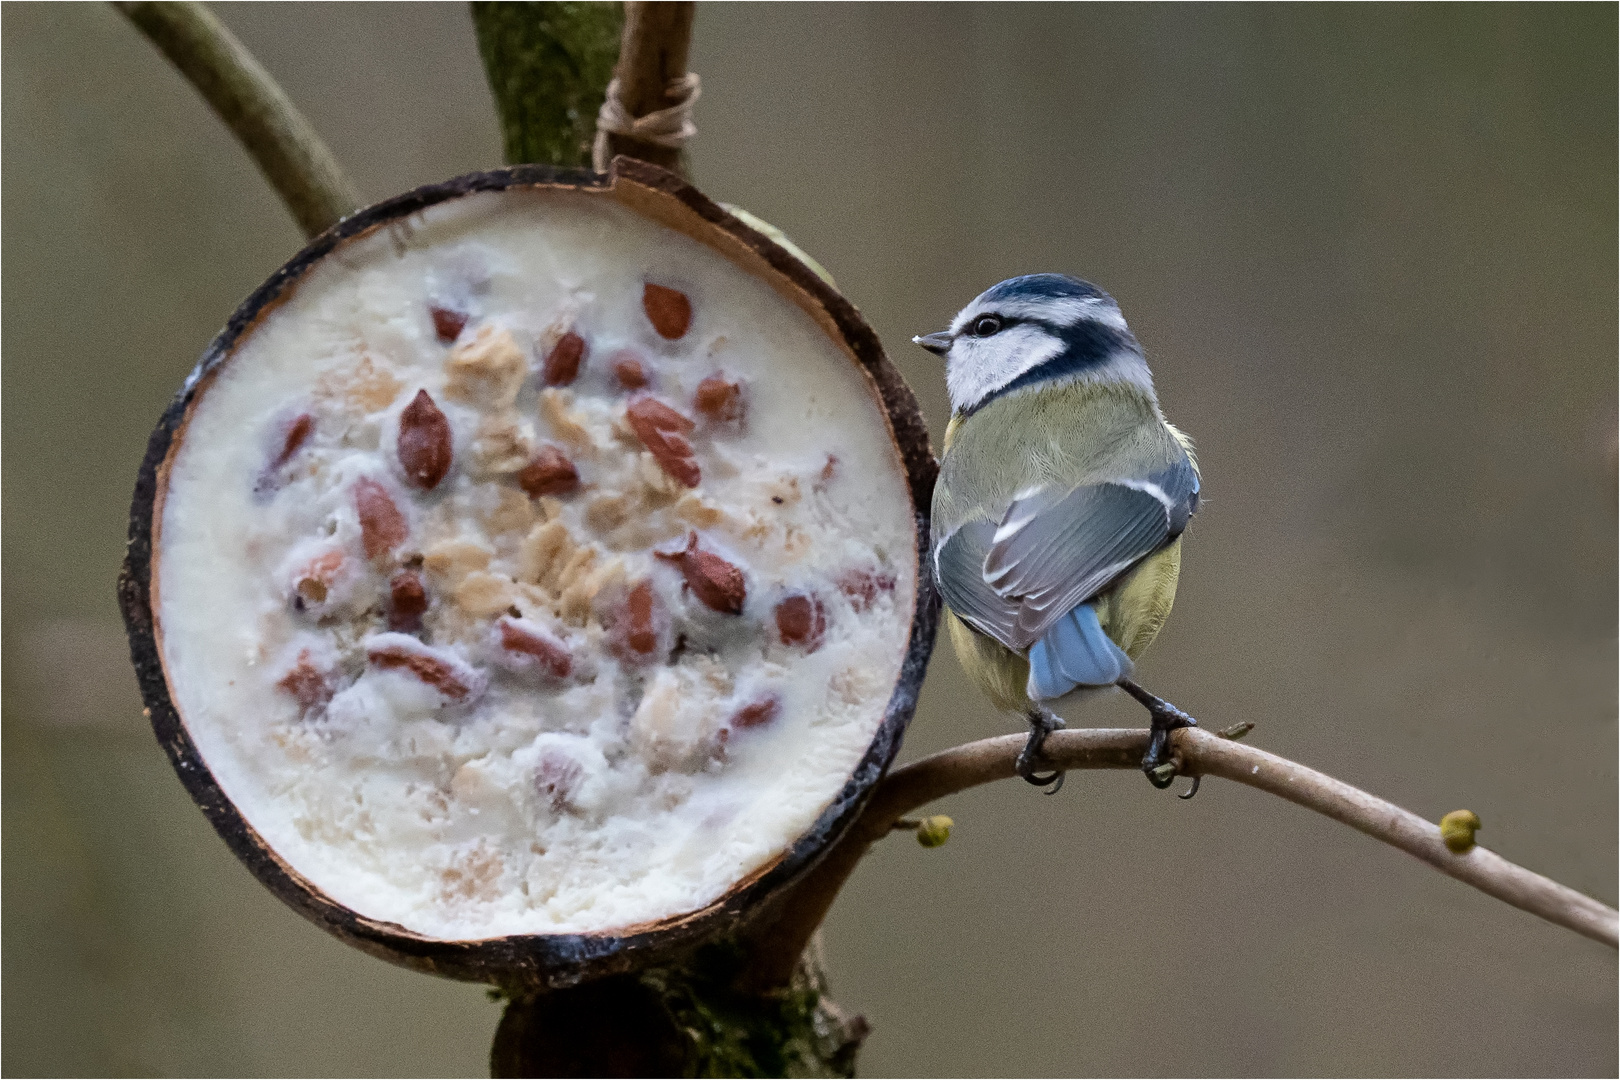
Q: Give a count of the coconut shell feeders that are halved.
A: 1